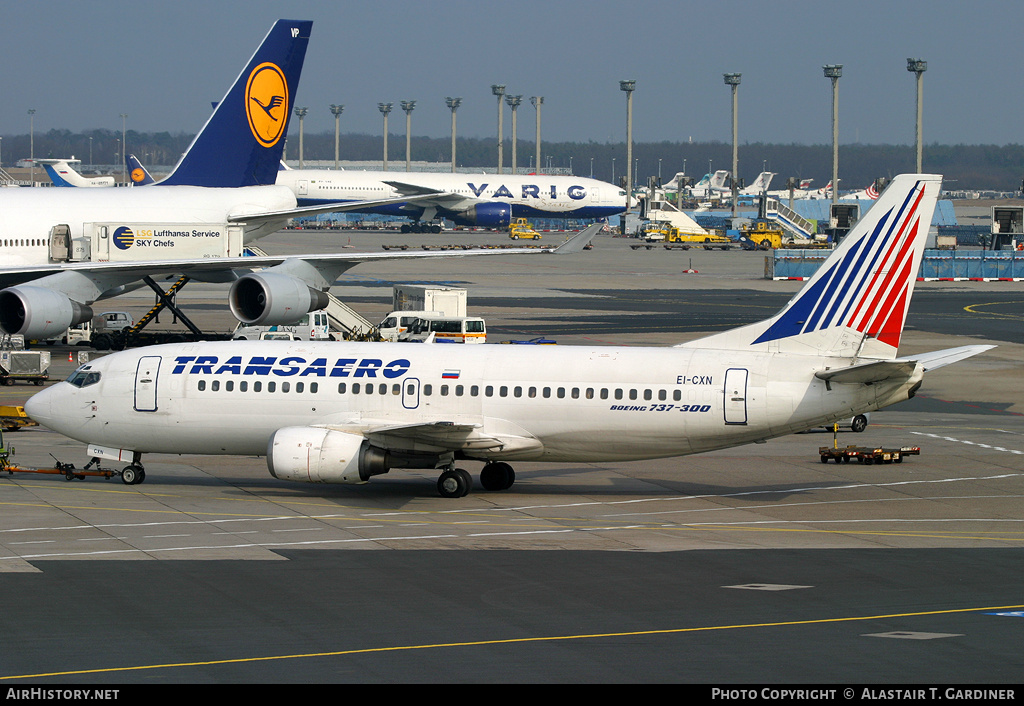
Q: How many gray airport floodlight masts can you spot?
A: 12